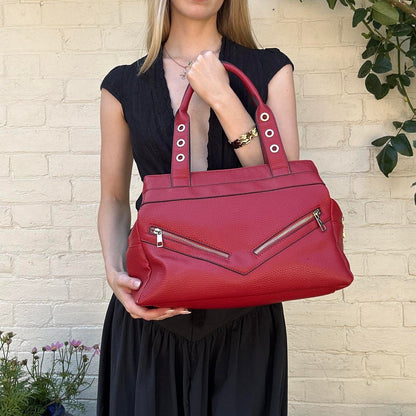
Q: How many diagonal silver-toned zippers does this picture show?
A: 2